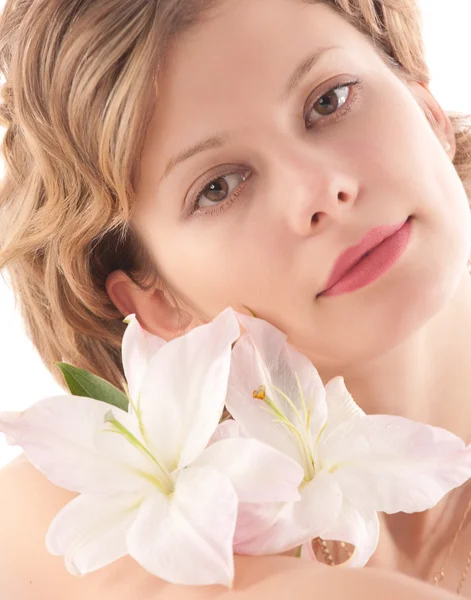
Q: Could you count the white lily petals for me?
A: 12